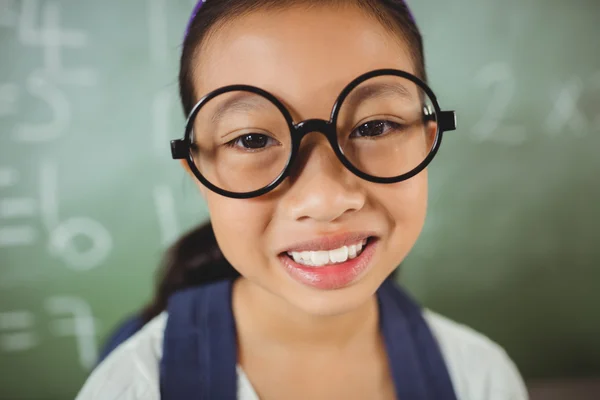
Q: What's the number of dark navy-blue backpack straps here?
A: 2